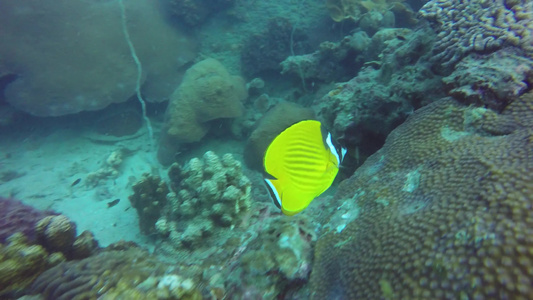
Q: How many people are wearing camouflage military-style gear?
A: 0